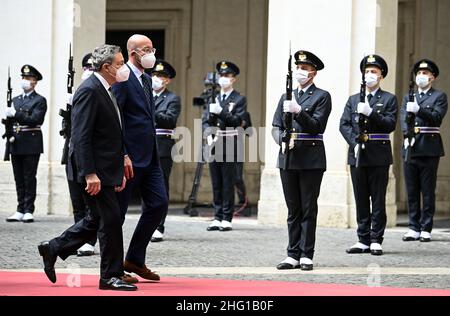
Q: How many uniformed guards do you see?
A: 7